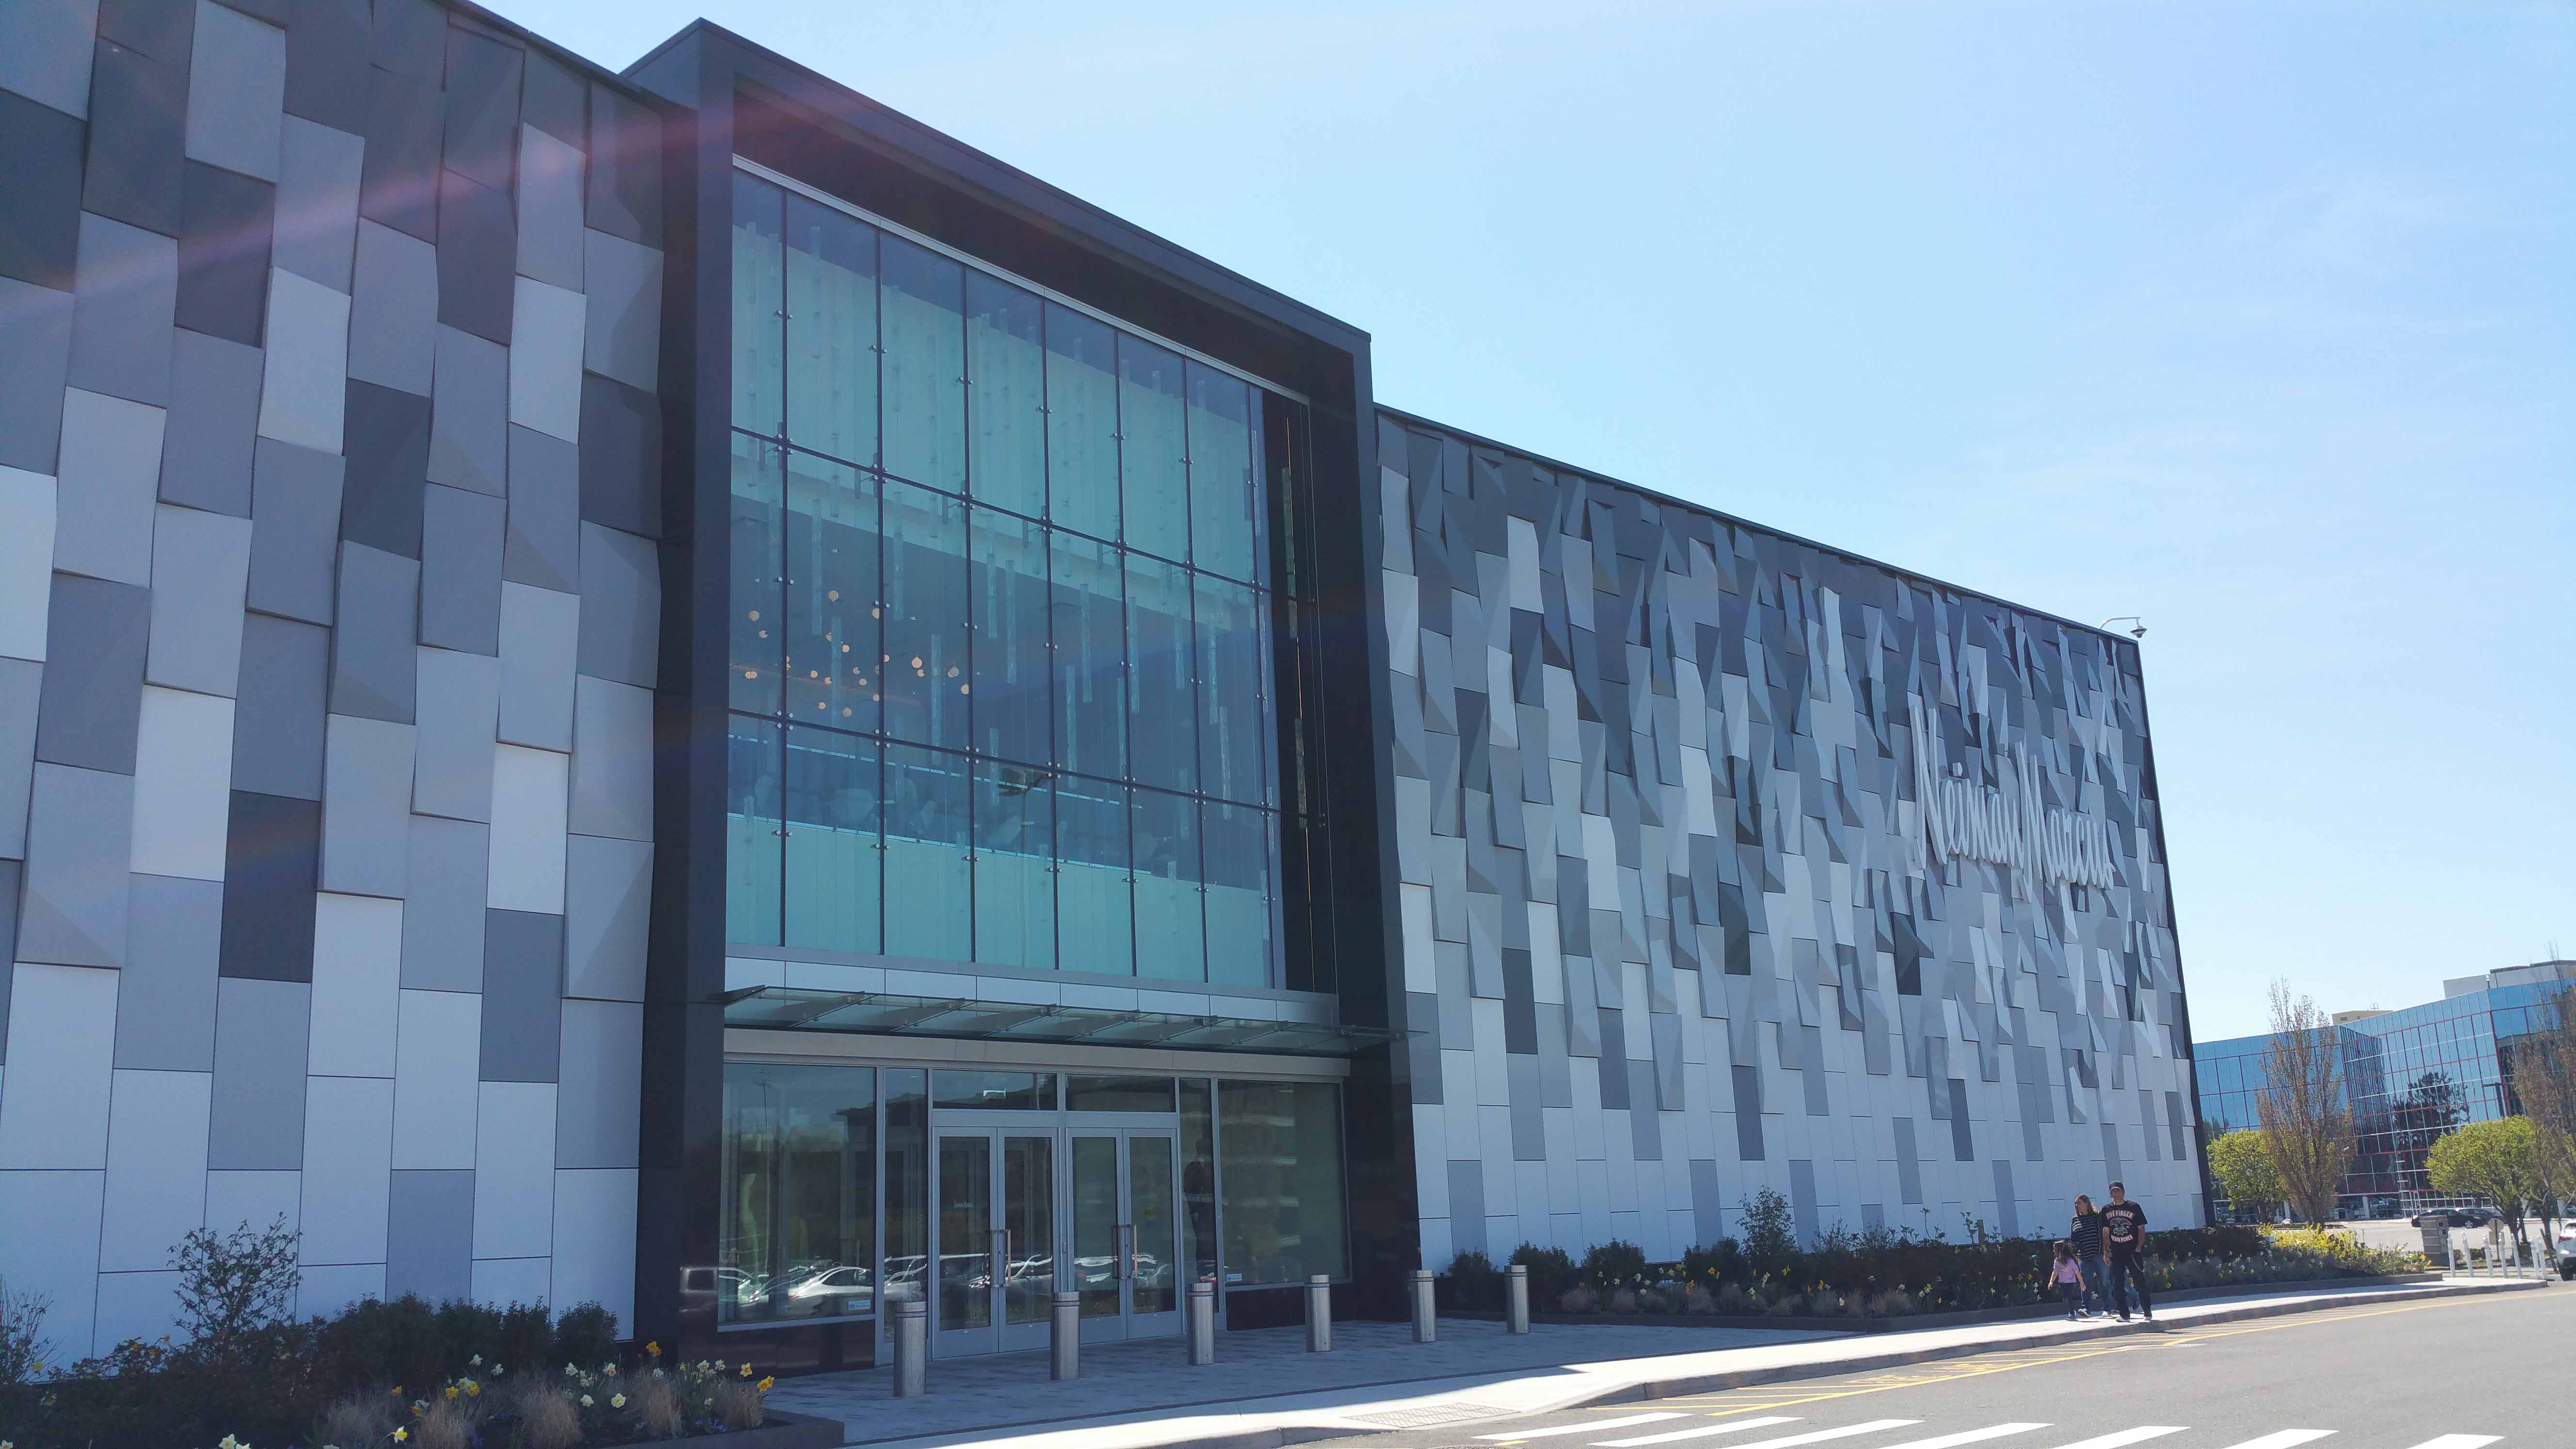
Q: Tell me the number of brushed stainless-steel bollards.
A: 6